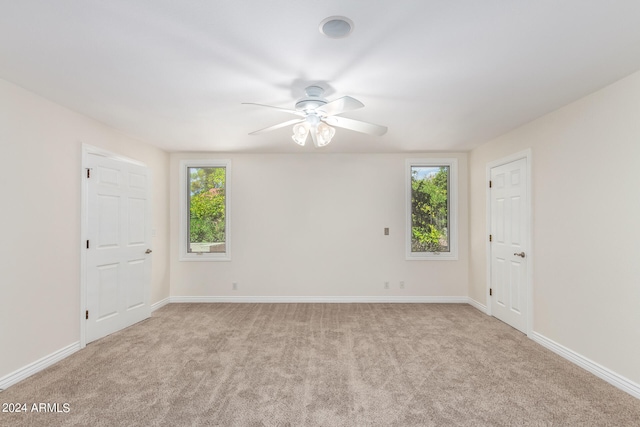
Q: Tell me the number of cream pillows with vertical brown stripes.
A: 0